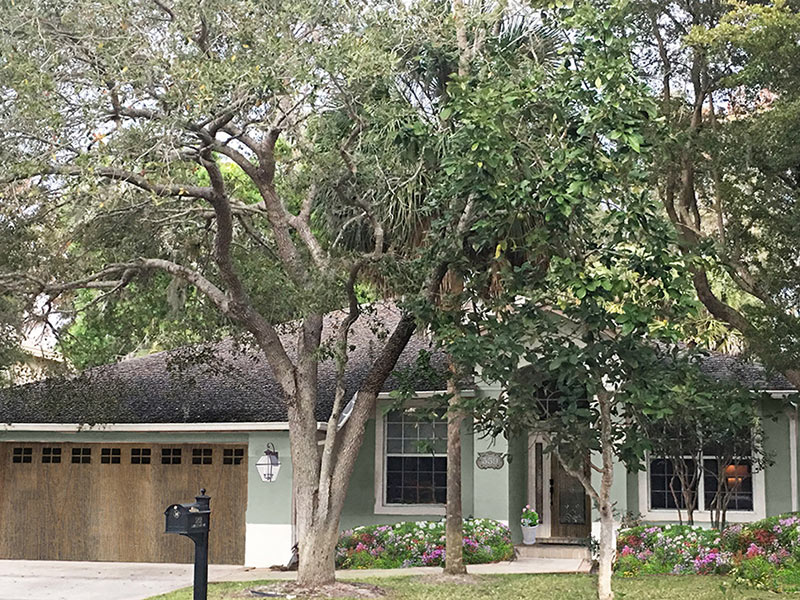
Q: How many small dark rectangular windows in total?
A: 8